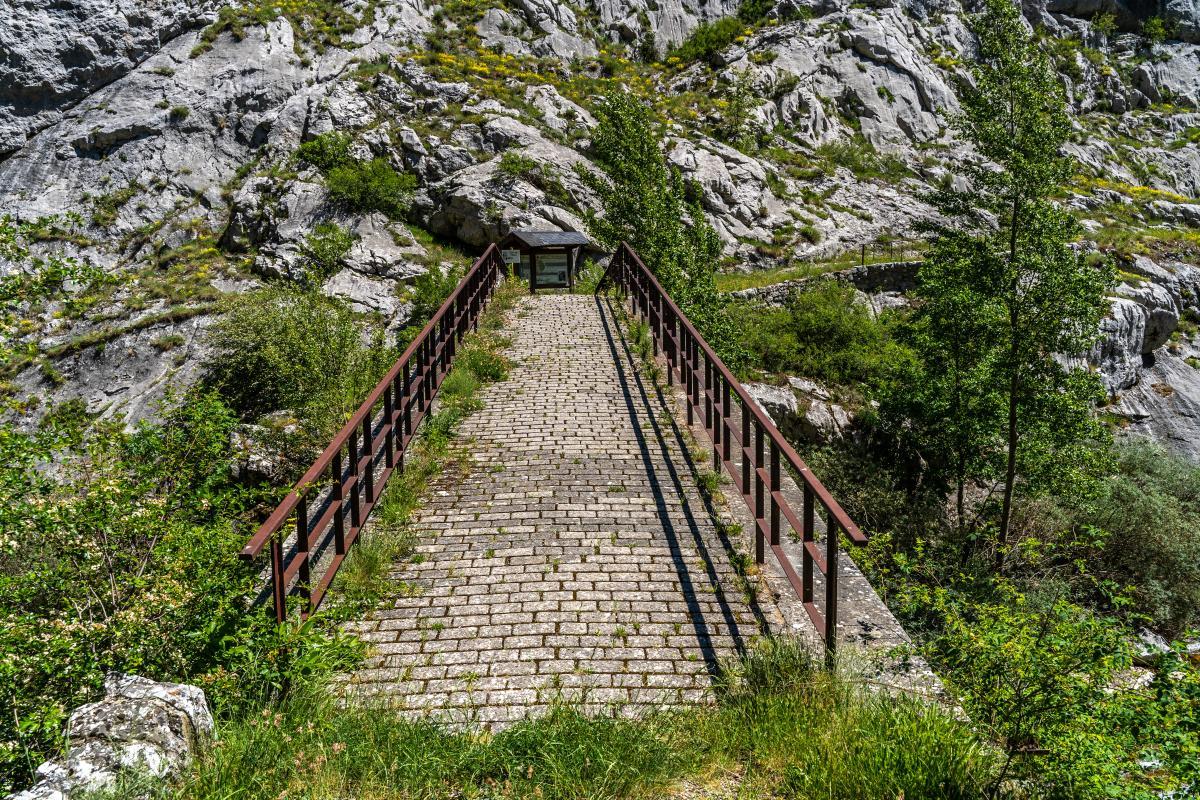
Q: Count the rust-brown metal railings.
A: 2